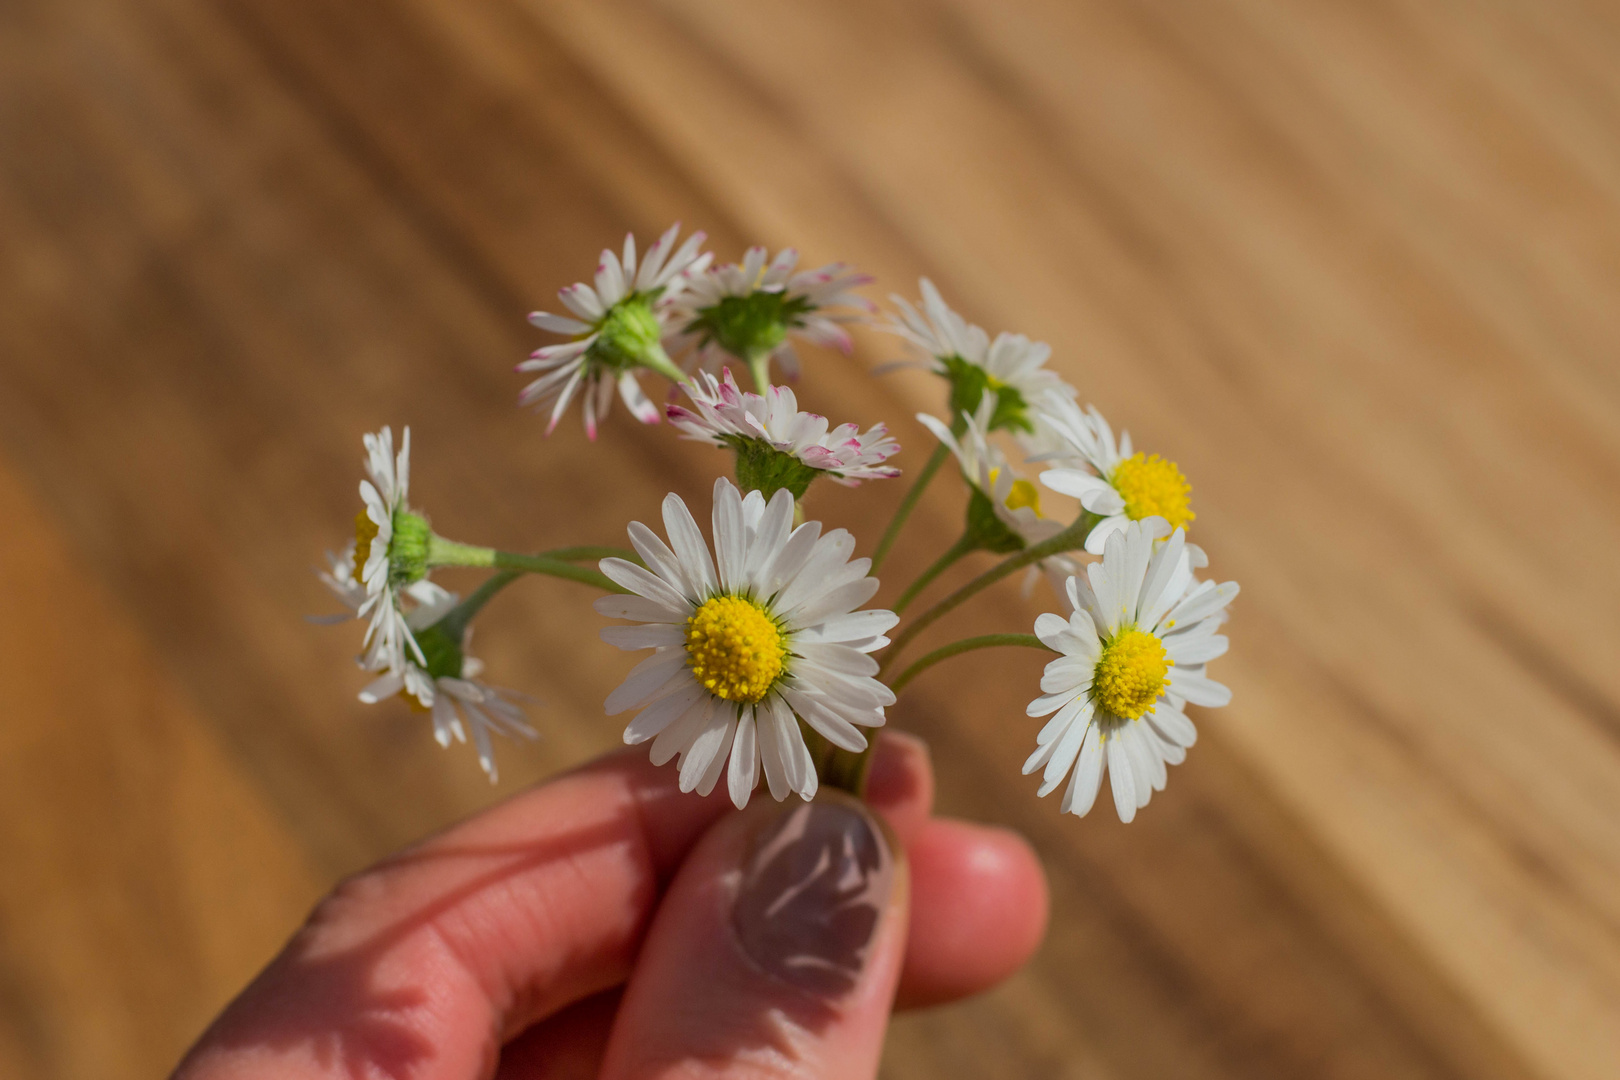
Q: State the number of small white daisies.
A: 10